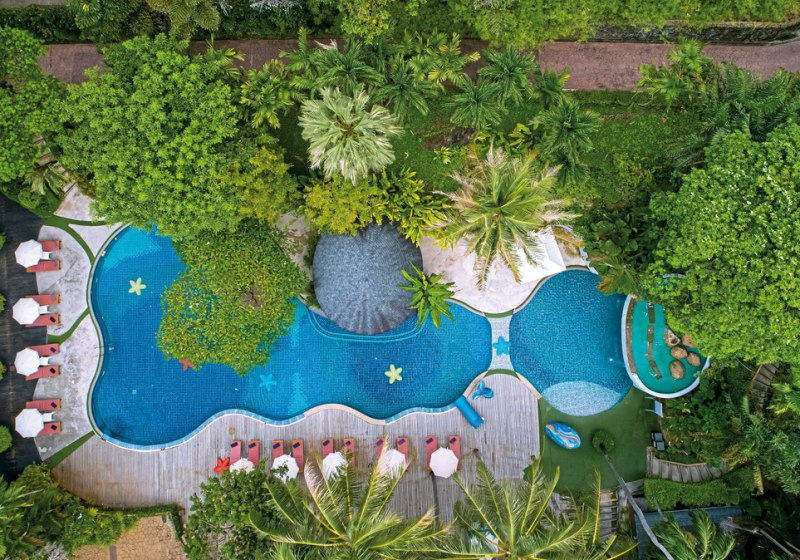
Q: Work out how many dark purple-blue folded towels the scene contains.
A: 15